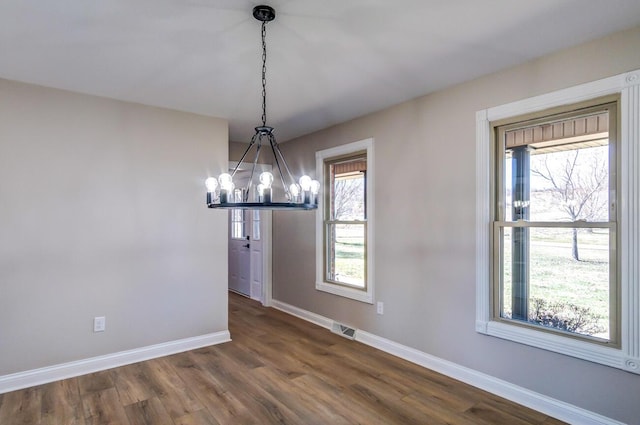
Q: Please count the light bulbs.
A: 8